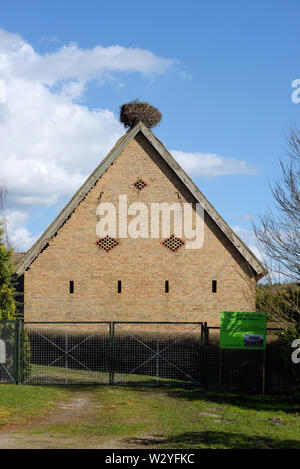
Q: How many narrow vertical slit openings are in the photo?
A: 4